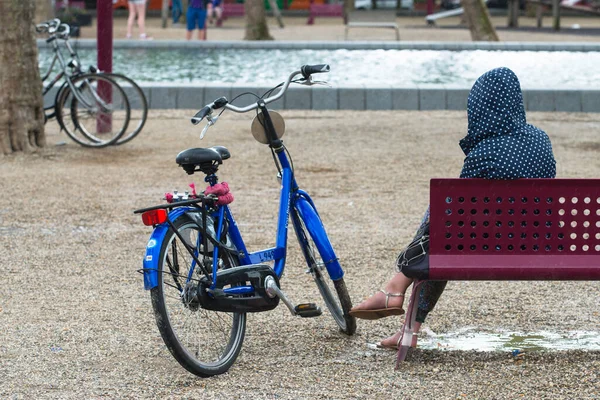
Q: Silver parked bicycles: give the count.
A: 2